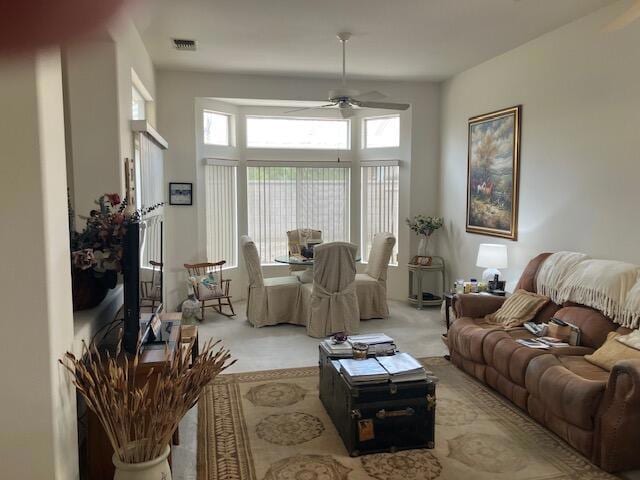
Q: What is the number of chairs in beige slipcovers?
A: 4